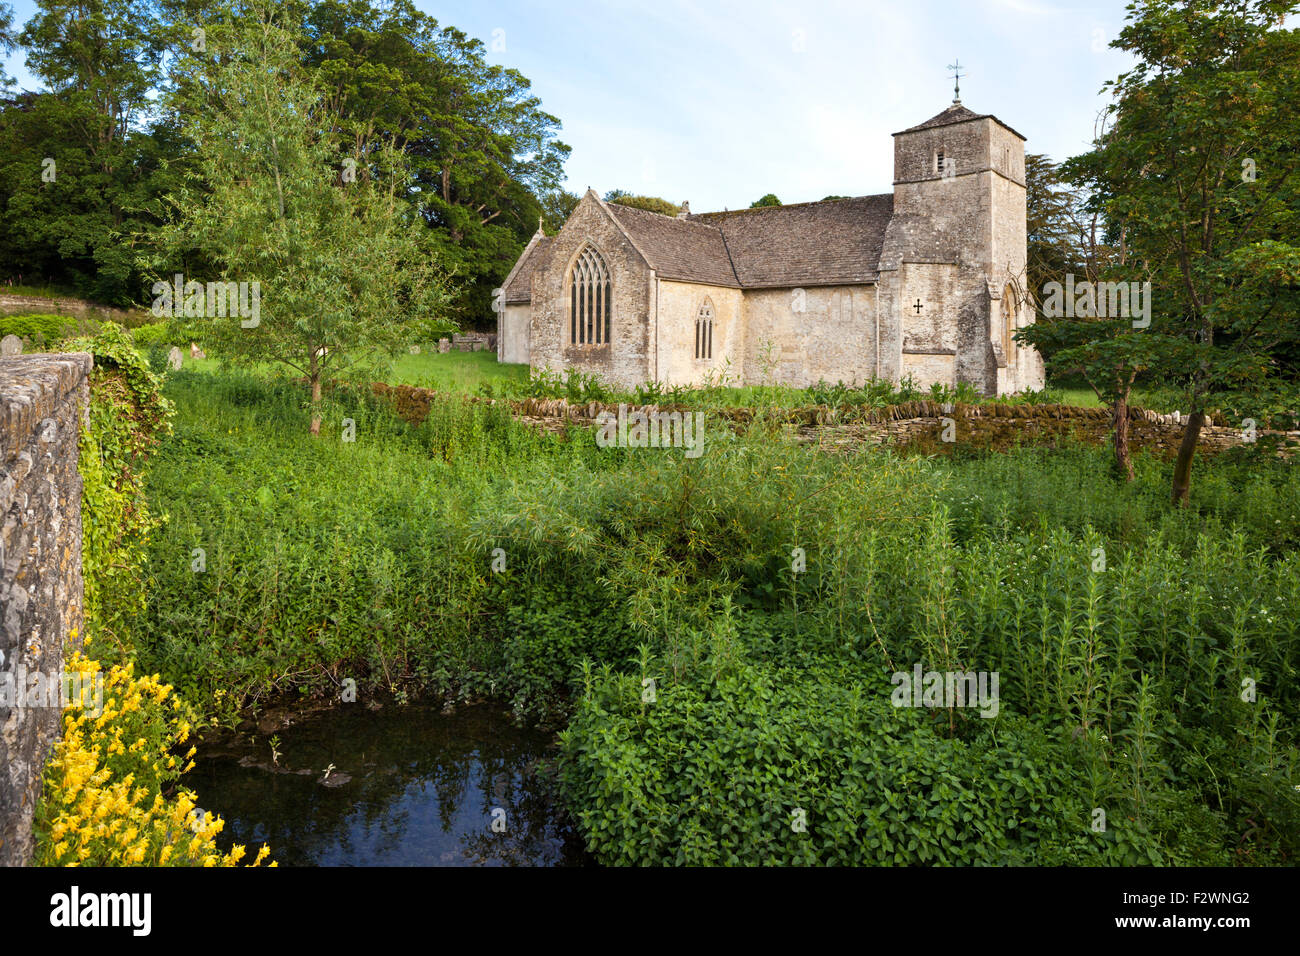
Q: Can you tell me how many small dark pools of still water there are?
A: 1